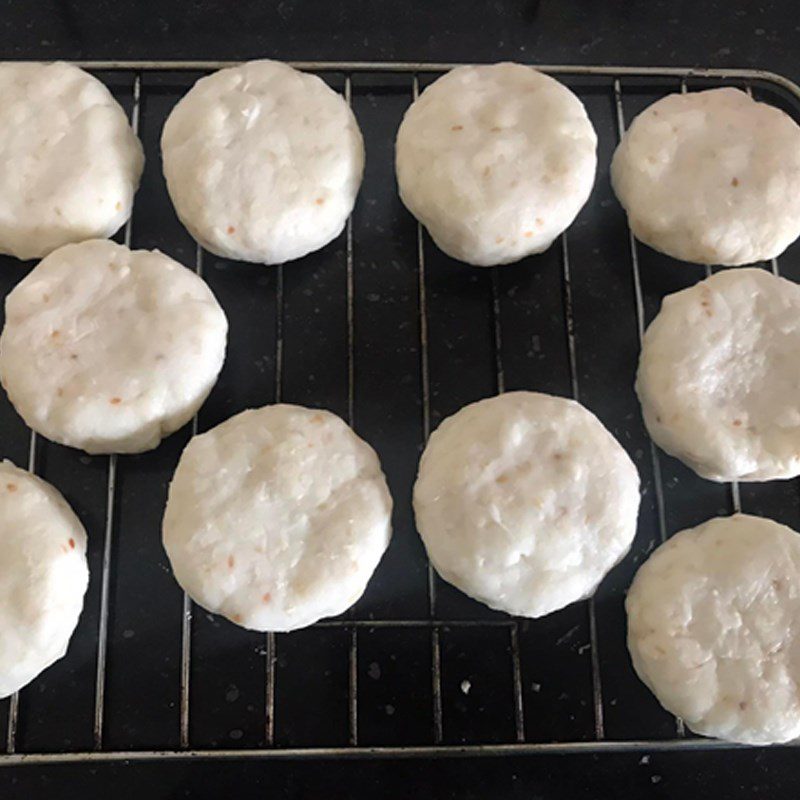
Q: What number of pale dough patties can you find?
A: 10